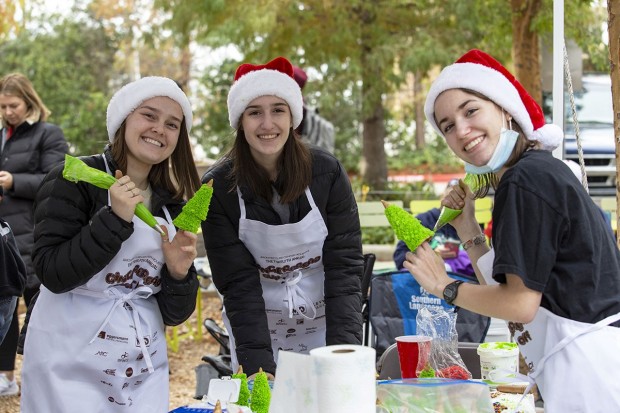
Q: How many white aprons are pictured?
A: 3